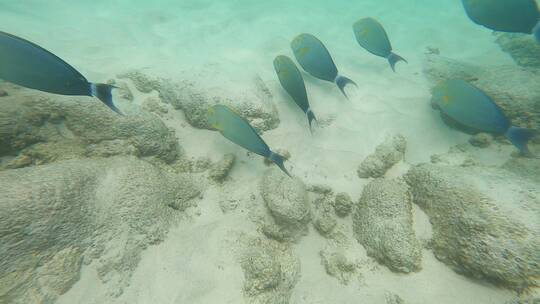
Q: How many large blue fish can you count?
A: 7